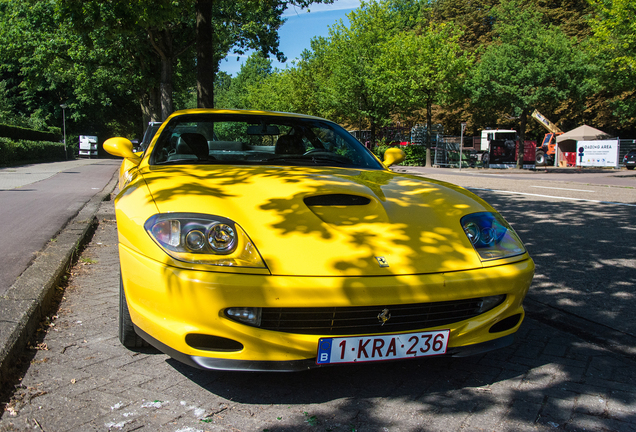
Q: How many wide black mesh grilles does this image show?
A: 1